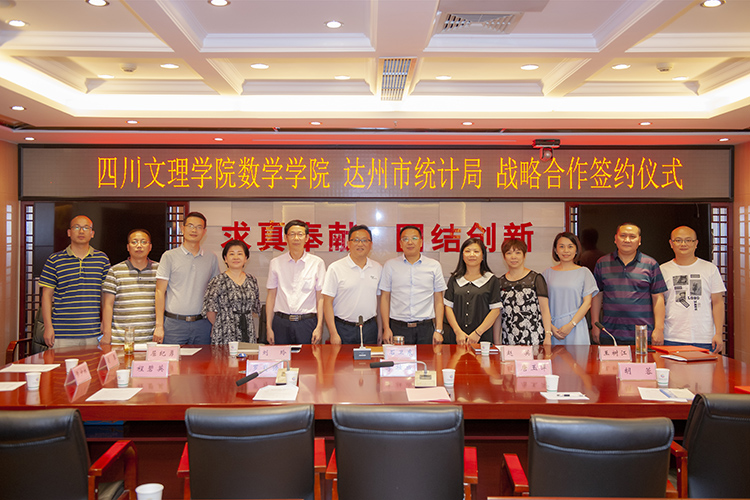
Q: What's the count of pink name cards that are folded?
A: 12